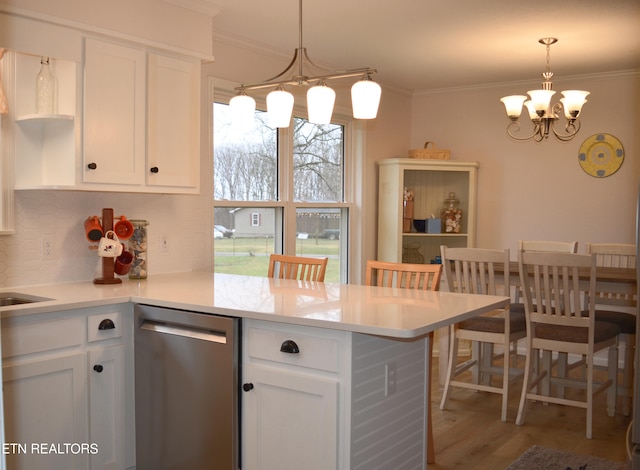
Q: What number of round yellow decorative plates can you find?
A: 1